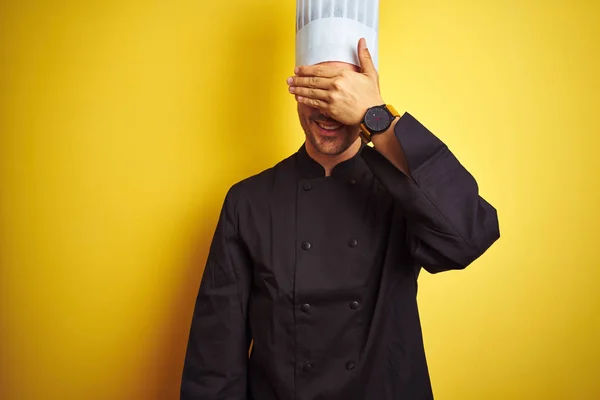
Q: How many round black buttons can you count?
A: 8